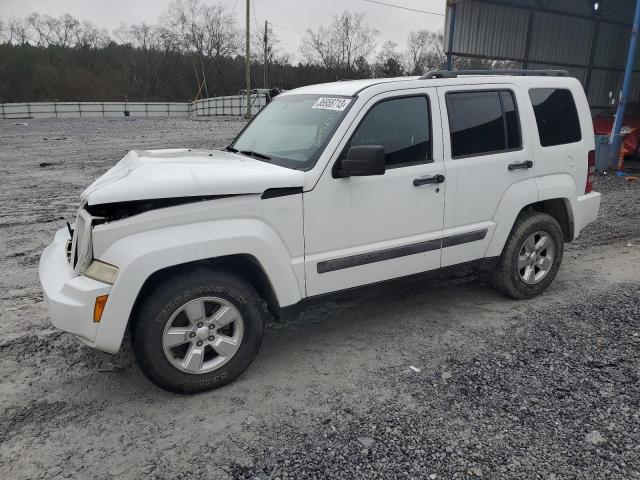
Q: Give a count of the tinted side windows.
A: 3